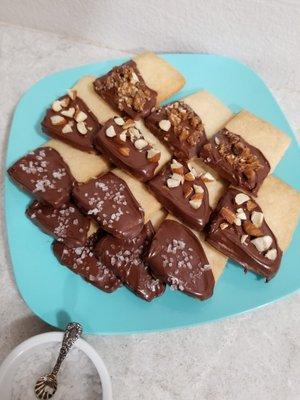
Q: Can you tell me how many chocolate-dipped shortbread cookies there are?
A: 13